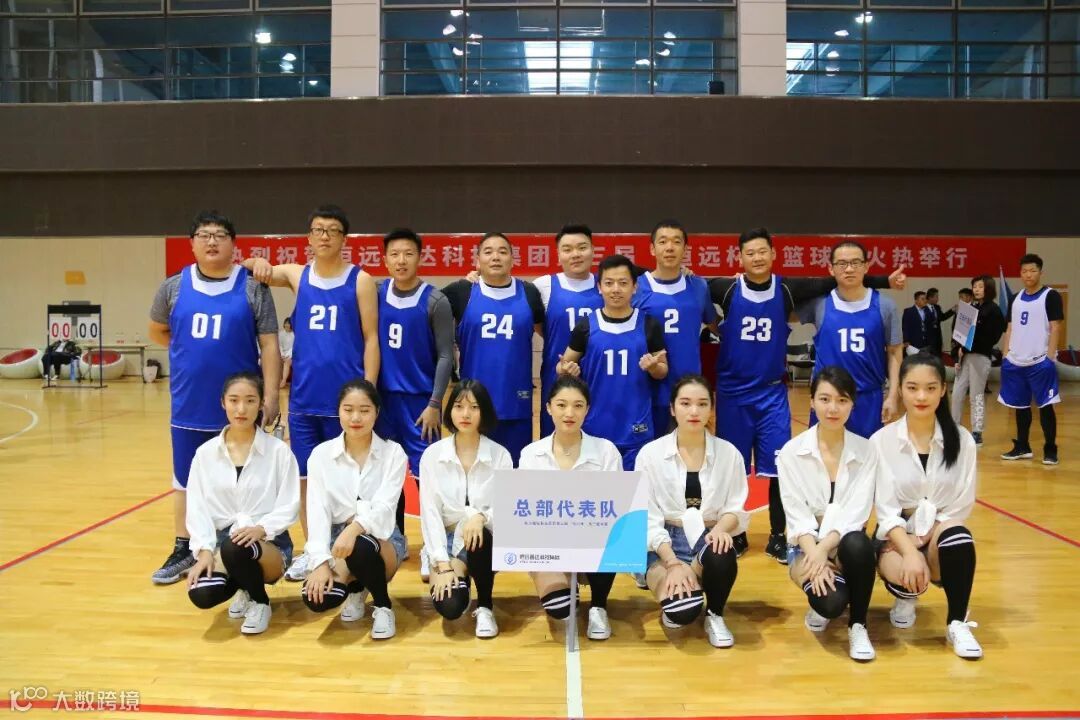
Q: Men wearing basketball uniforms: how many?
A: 10